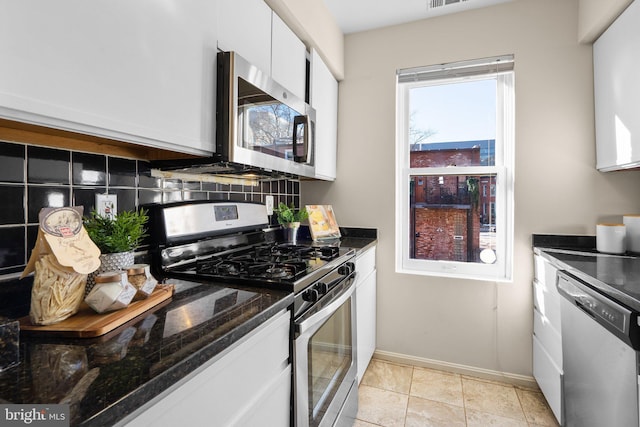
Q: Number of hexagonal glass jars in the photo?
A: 2